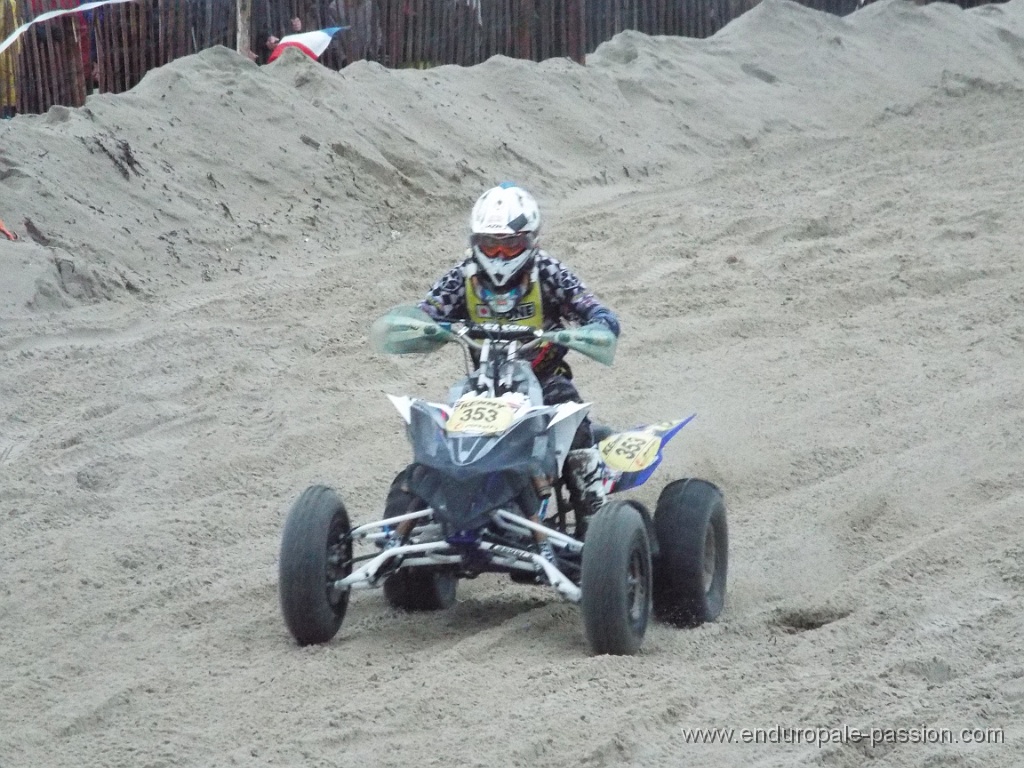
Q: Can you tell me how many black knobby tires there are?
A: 4